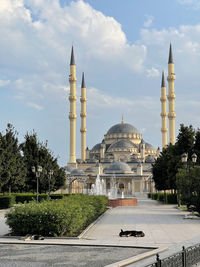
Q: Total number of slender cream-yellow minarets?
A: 4